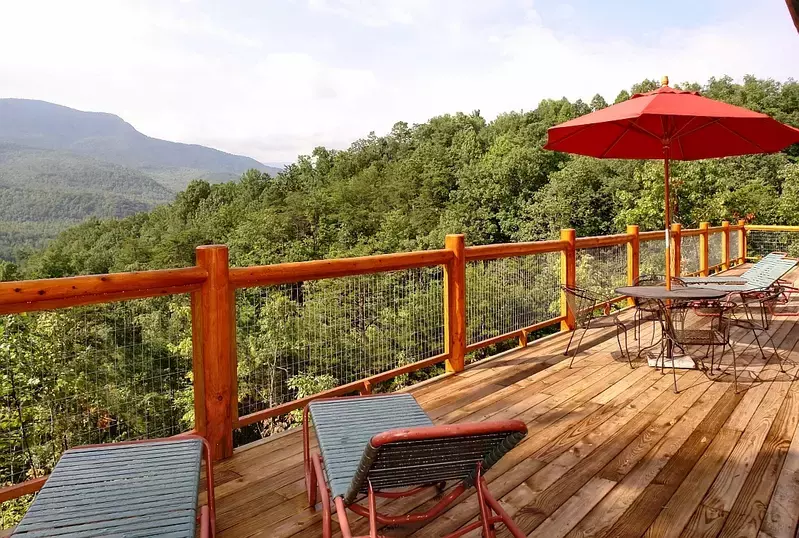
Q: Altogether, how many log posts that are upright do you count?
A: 8